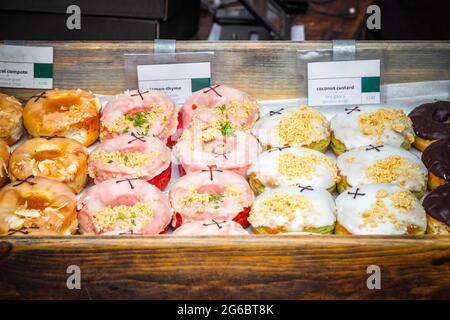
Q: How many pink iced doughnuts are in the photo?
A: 7